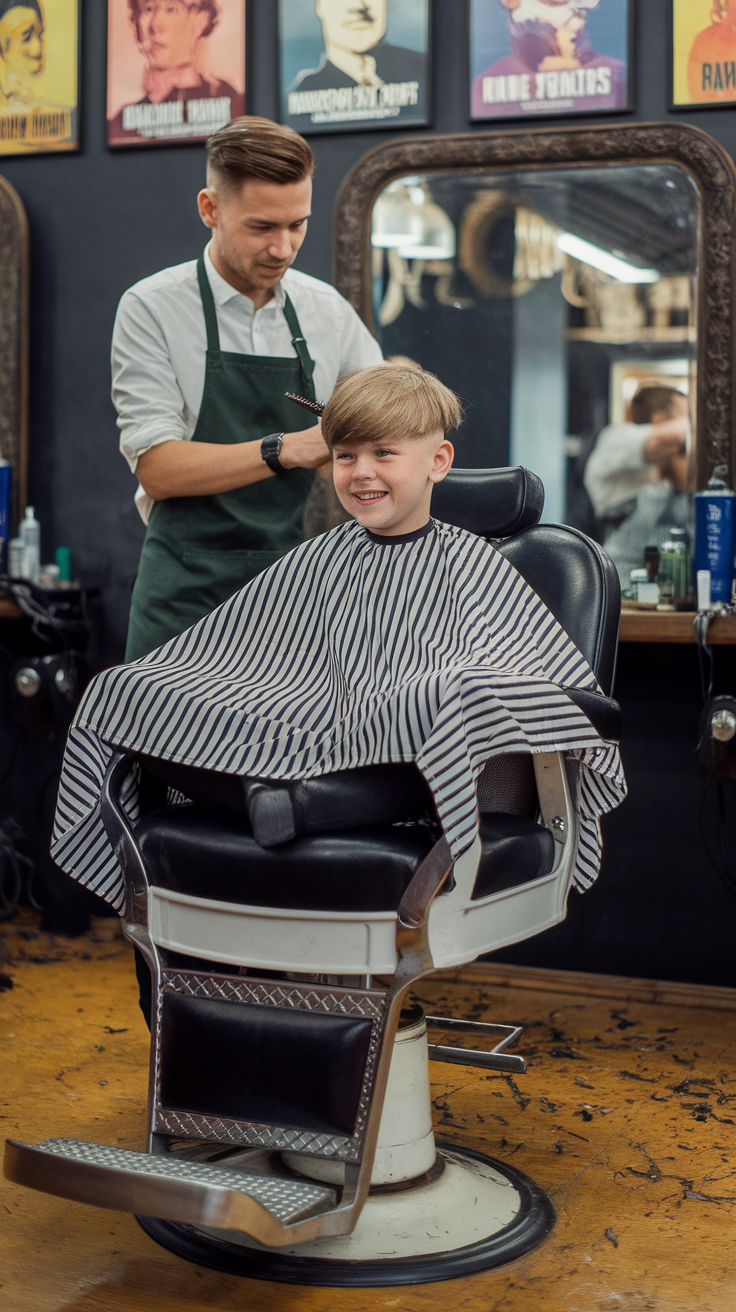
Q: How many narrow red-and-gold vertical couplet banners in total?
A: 0